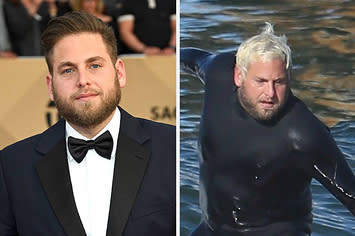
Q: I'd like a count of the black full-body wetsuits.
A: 1